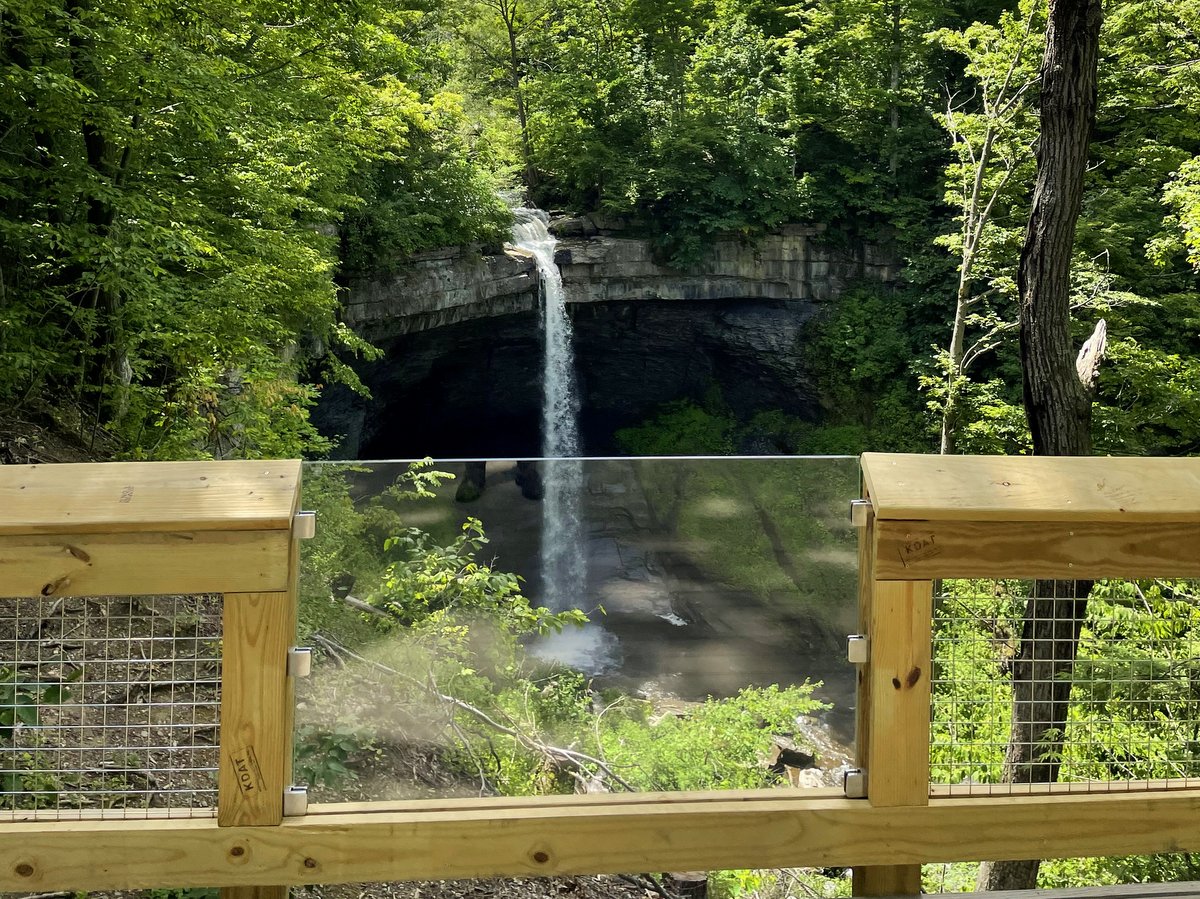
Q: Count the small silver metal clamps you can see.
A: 6